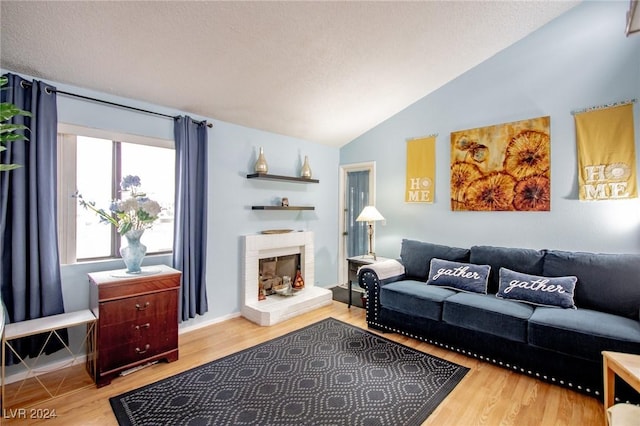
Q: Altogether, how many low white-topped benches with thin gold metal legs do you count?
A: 1